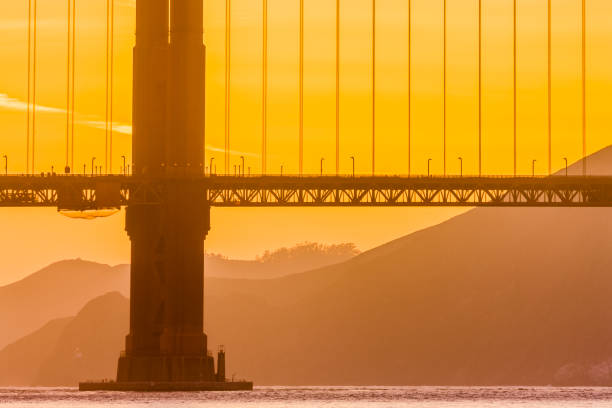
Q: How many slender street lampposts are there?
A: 11